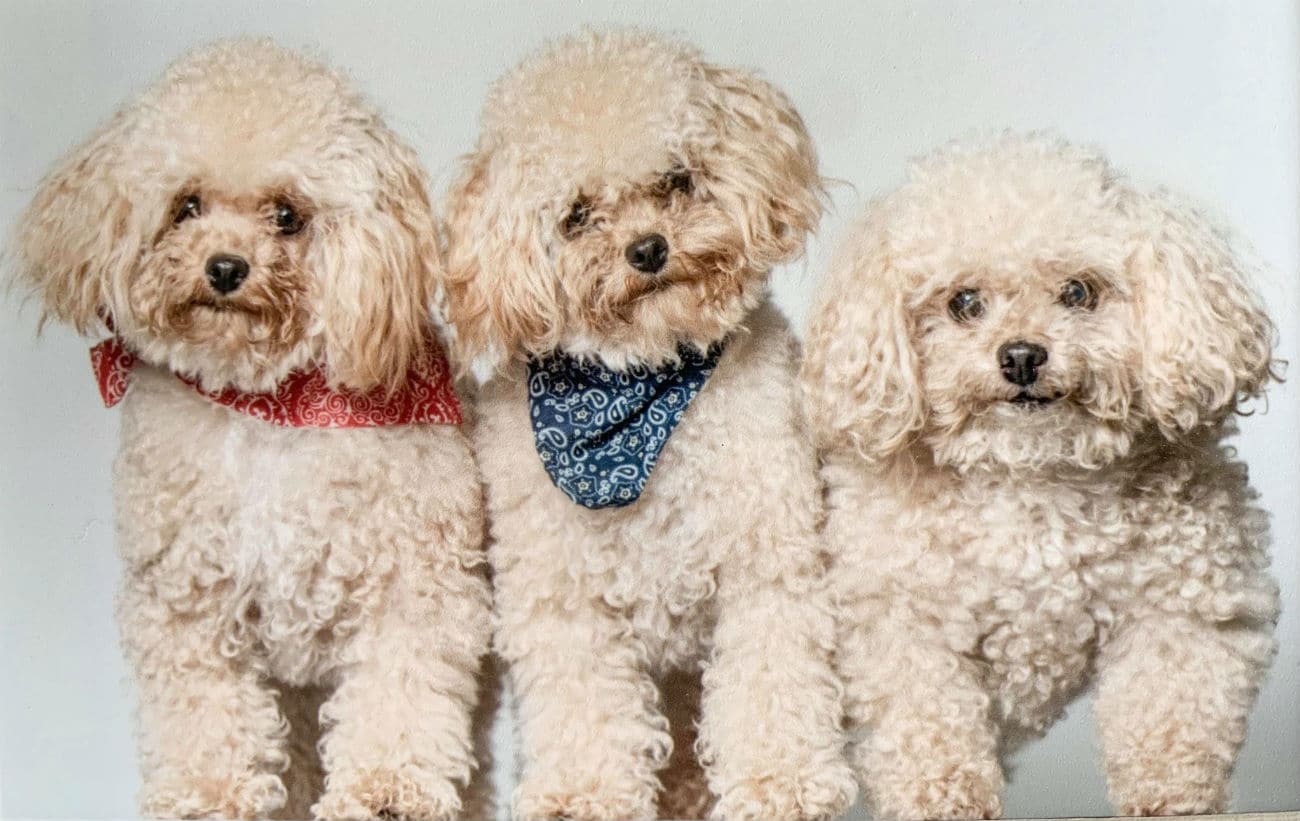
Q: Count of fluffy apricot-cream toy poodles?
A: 3